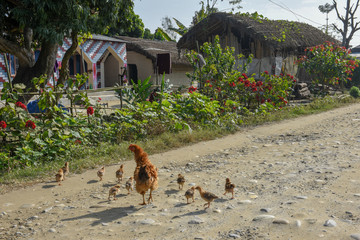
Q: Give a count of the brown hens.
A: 1